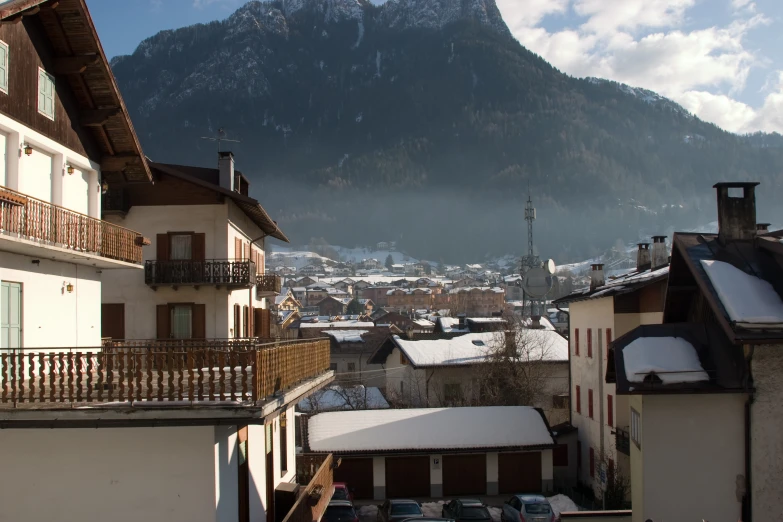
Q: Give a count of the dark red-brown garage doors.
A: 4